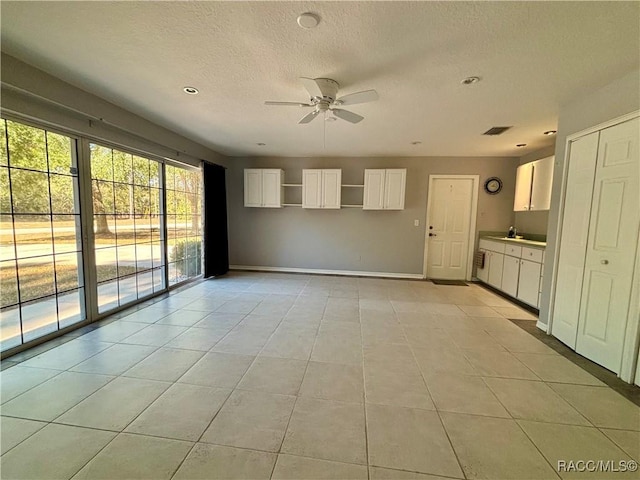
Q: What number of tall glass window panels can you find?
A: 3